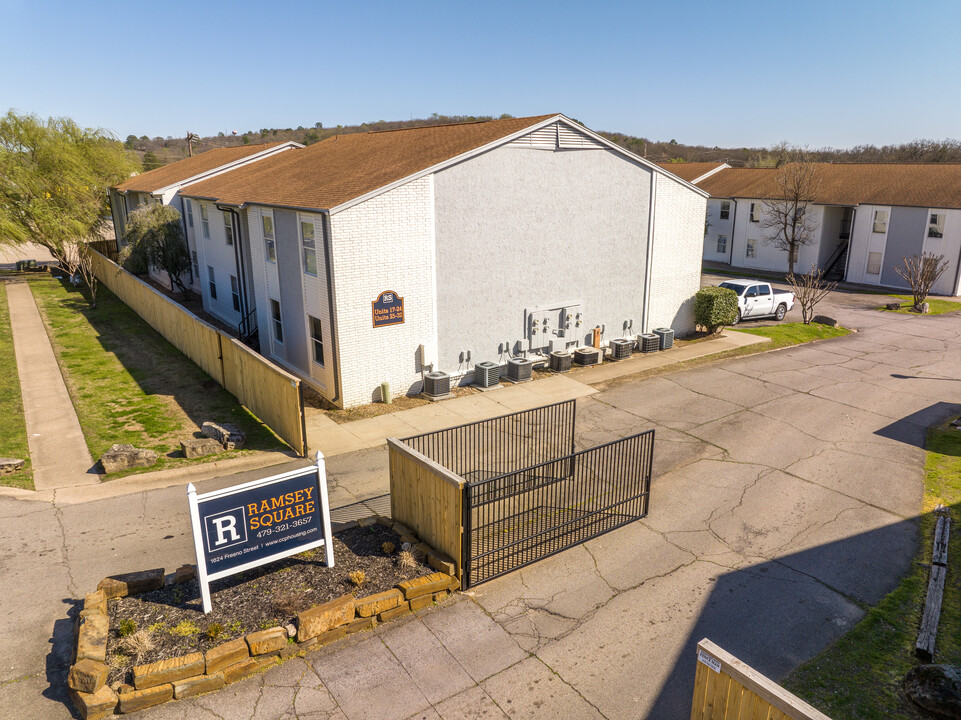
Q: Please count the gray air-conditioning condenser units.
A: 8